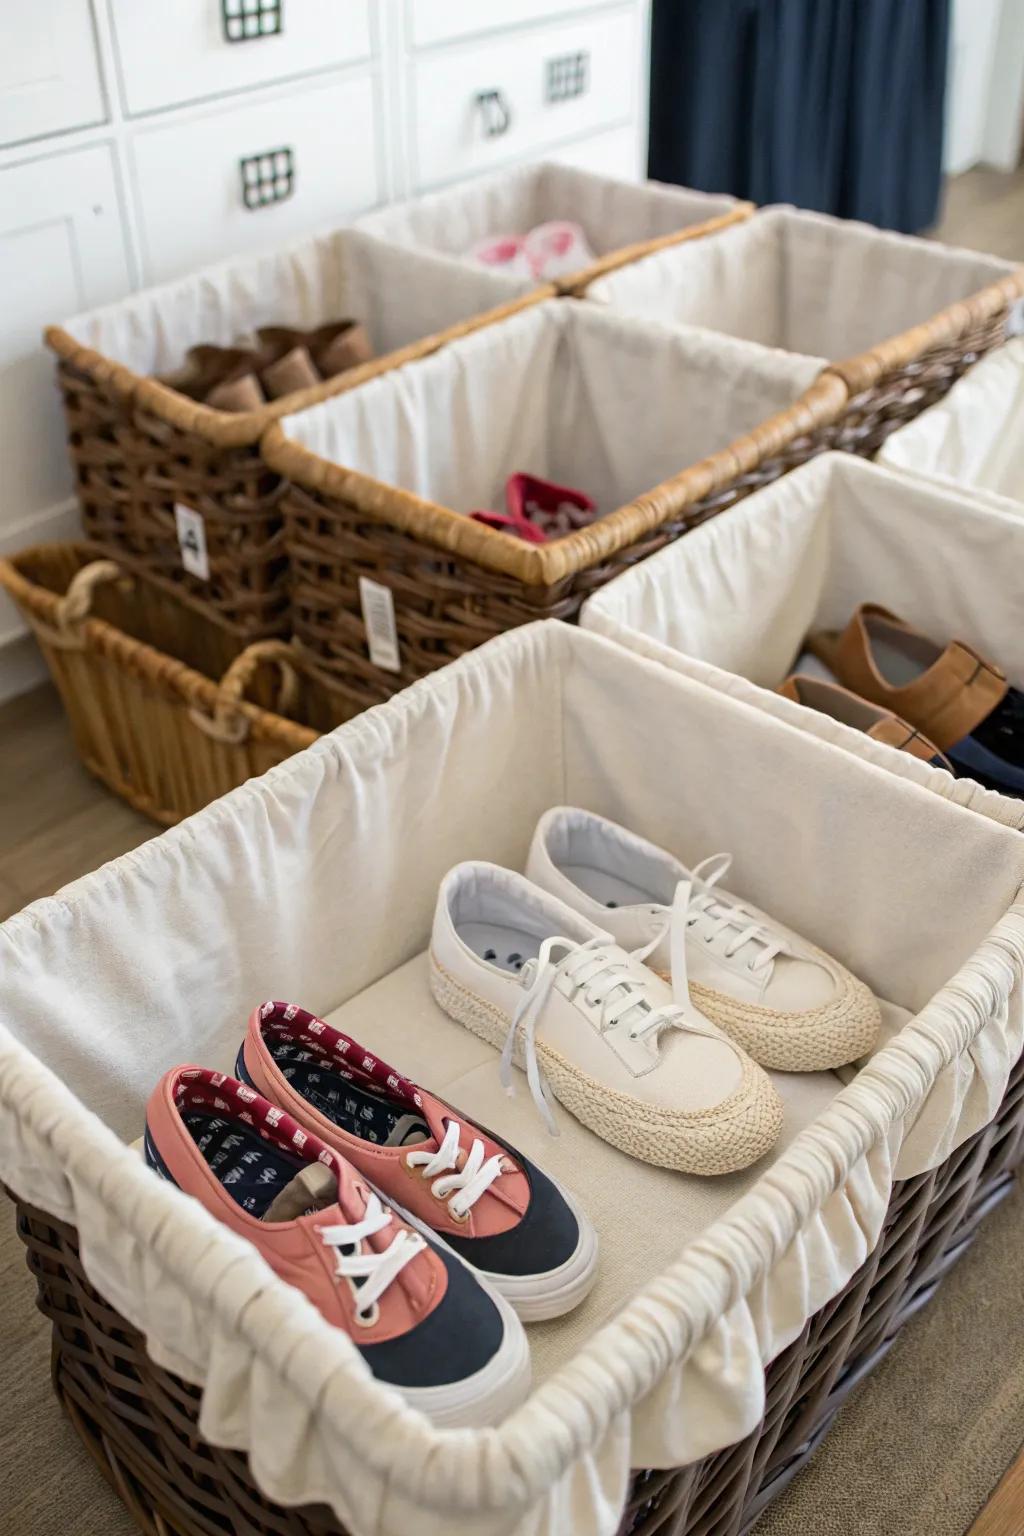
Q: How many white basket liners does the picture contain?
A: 7